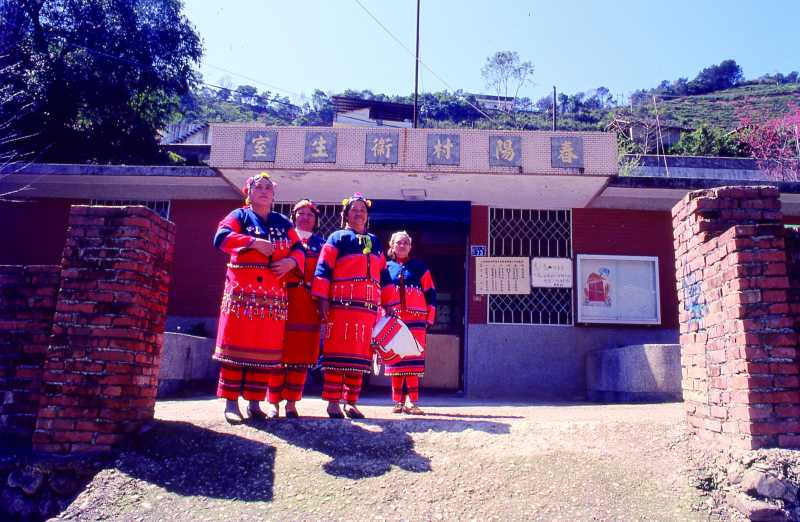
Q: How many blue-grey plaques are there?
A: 6